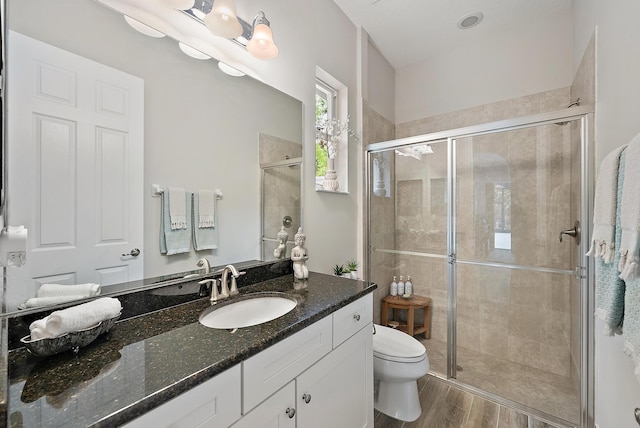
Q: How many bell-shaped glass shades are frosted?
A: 3